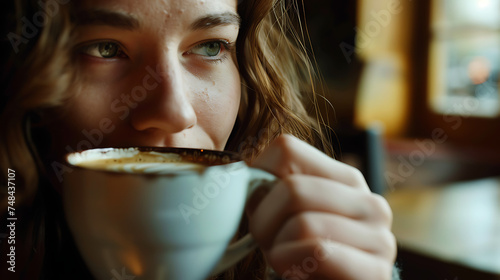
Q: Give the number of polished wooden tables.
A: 1